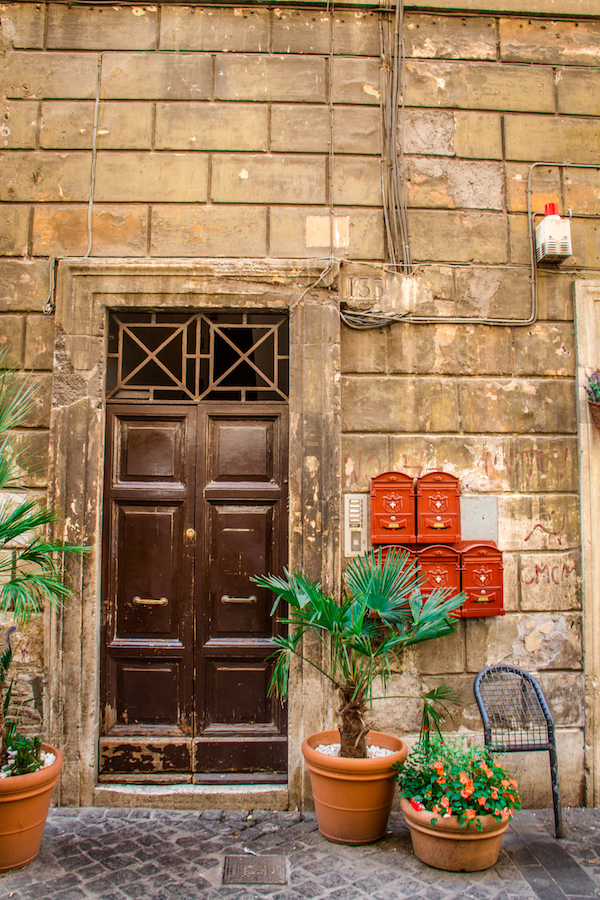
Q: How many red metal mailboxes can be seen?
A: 5